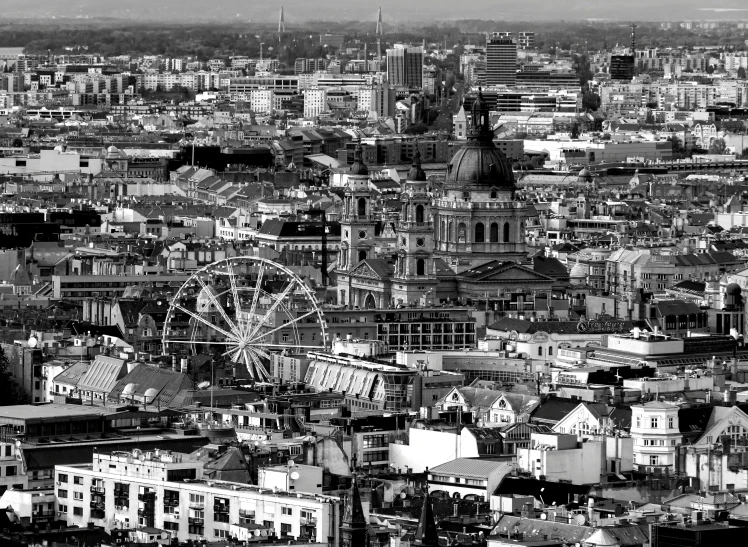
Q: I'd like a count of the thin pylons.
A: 2